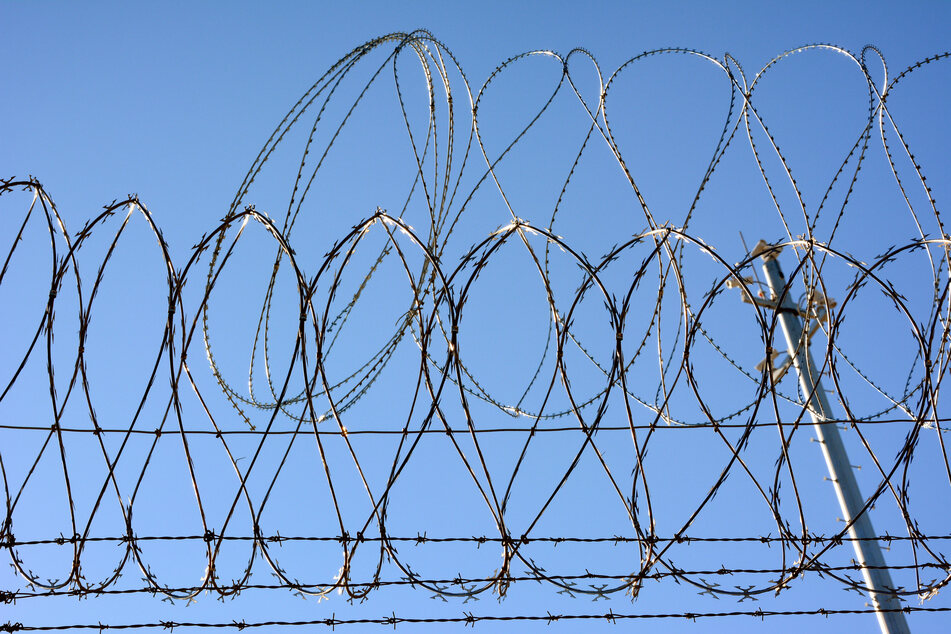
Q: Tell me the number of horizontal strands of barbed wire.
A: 3